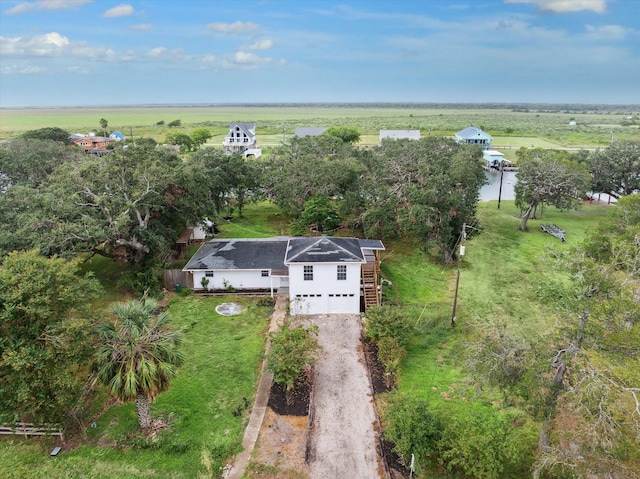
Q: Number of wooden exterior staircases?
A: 1